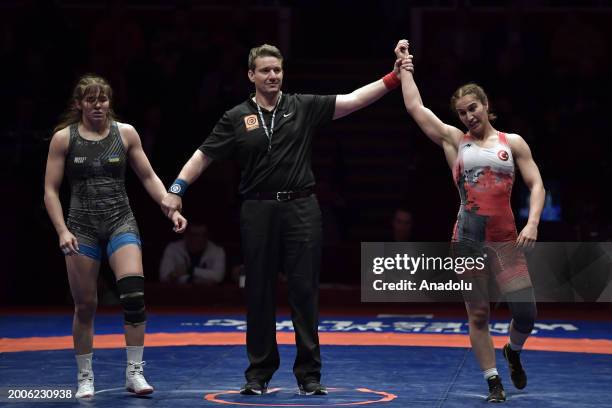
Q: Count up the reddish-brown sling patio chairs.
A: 0